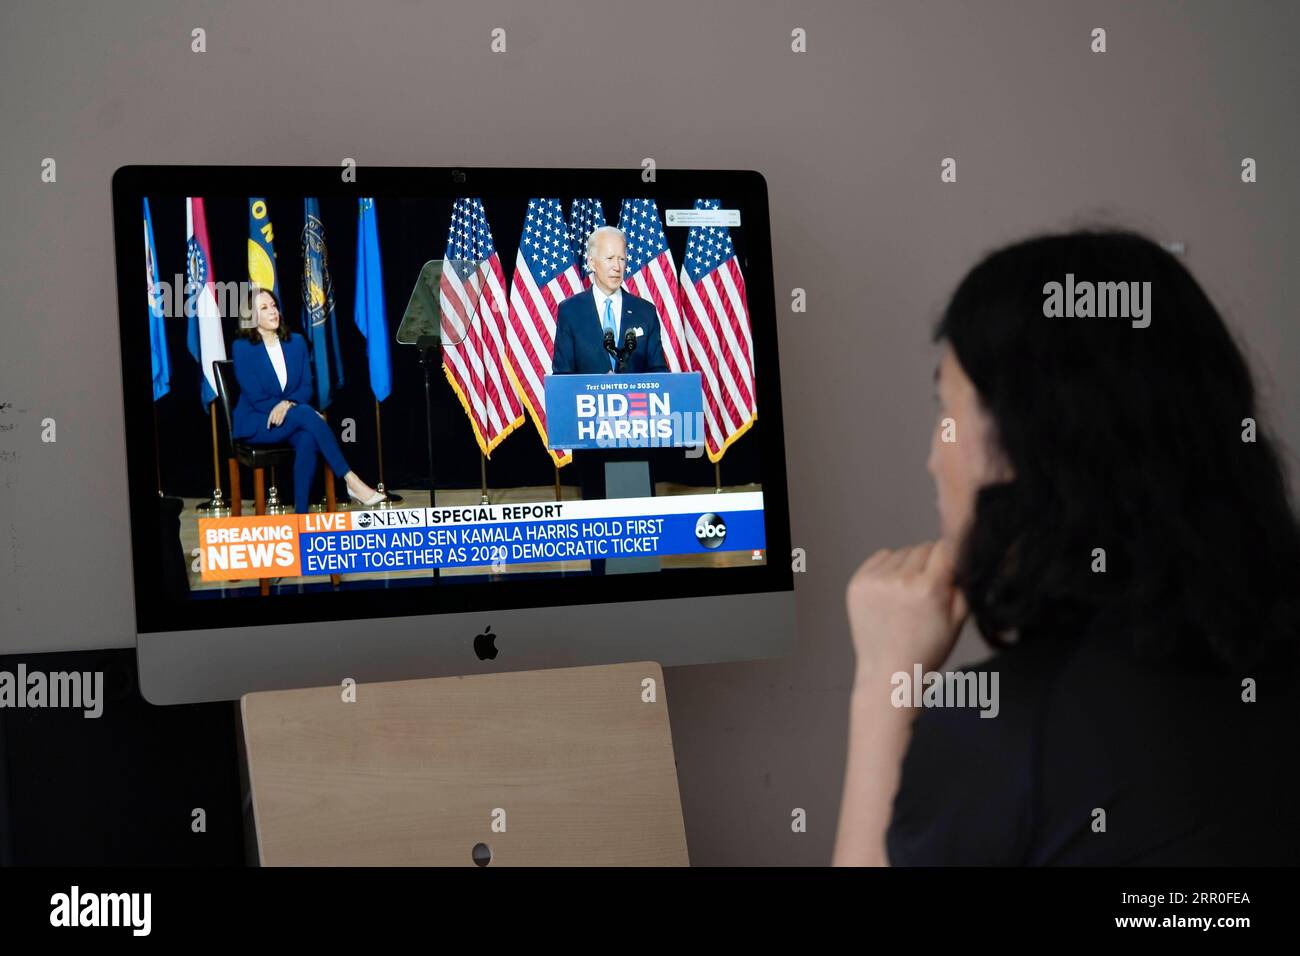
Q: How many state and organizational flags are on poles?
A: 5